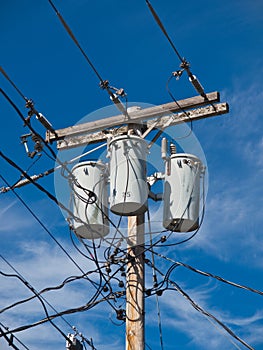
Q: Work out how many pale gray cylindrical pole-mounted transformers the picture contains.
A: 3